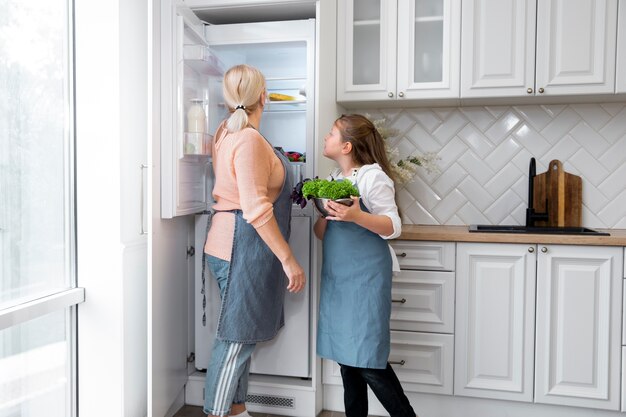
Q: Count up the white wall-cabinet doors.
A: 4